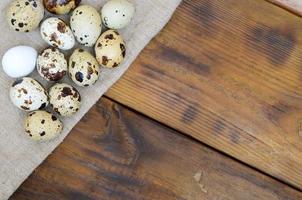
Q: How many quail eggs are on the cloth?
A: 12